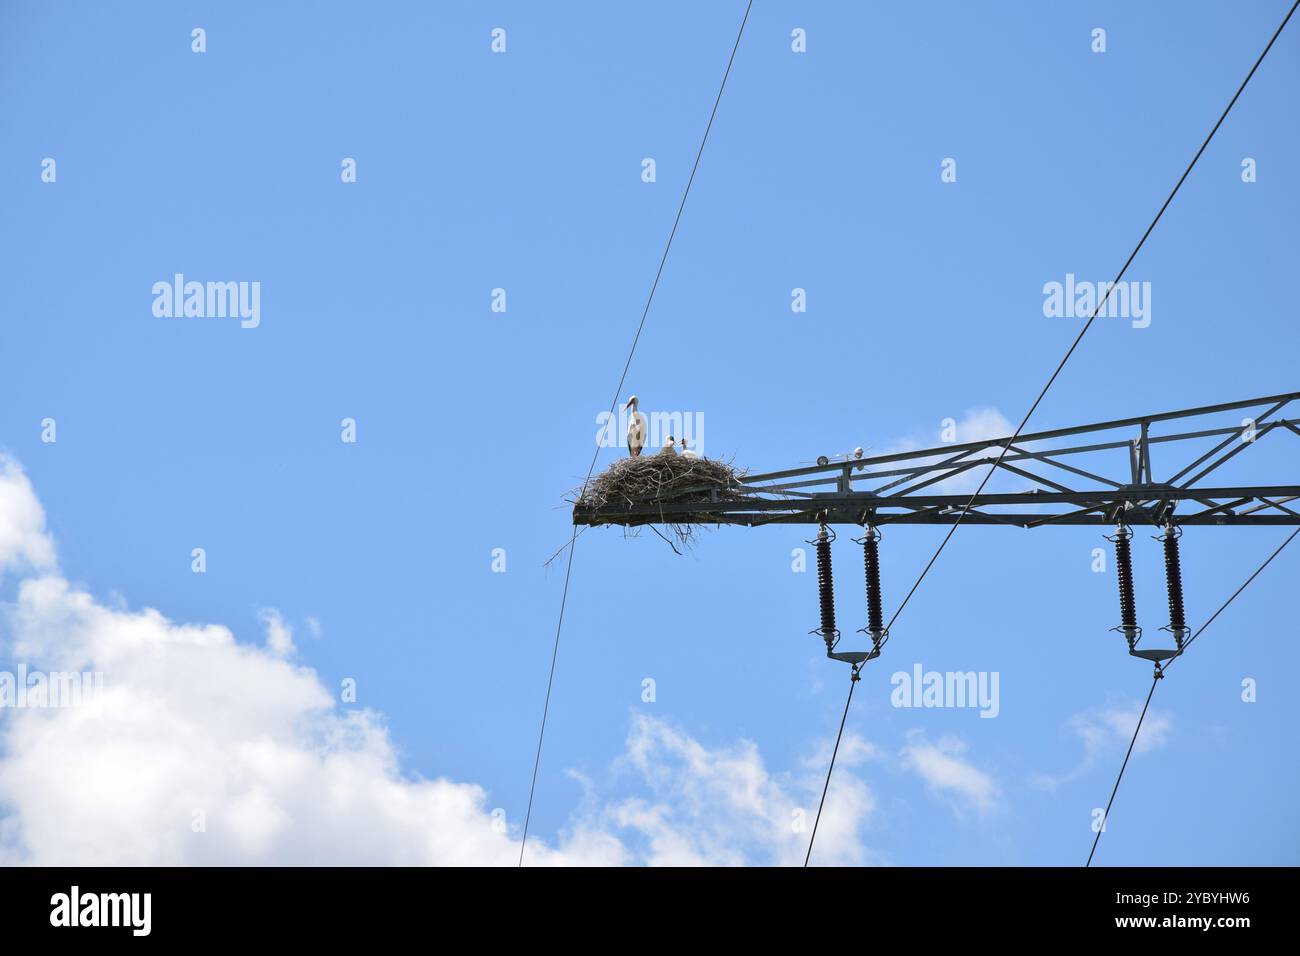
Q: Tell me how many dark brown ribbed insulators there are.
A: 4